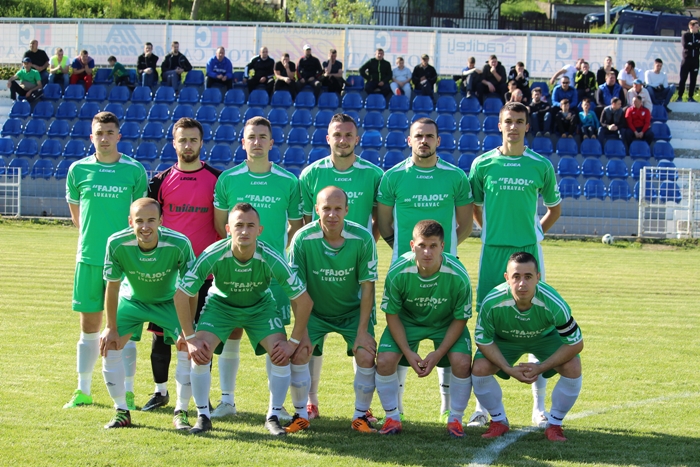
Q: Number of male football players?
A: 11